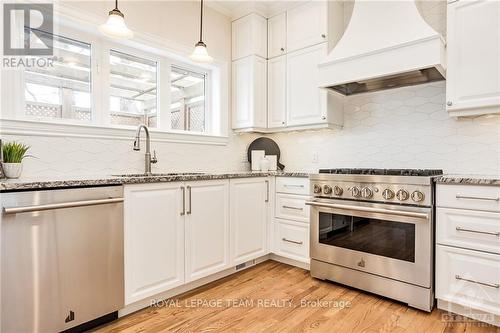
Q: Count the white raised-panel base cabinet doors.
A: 3